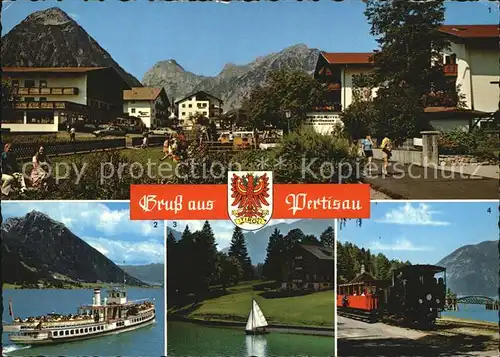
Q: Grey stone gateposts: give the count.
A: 1